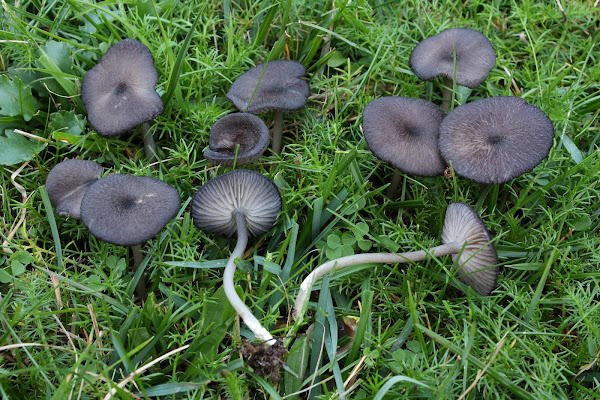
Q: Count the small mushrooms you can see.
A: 10